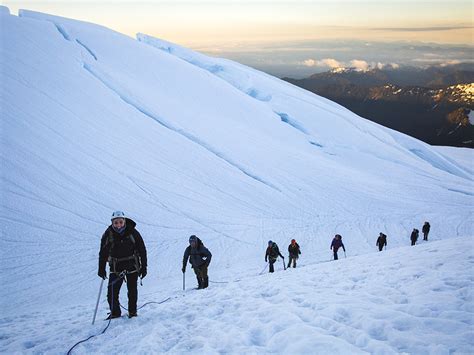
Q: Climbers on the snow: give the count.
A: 8